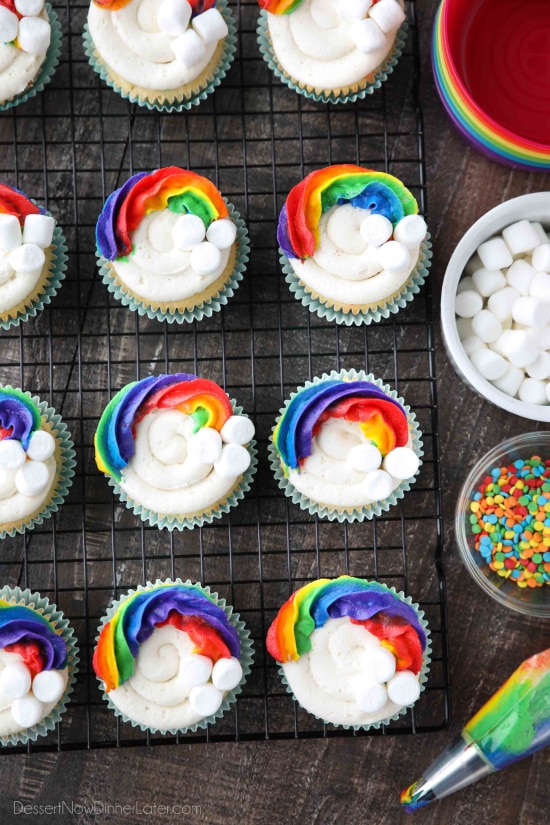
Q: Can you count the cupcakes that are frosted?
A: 12